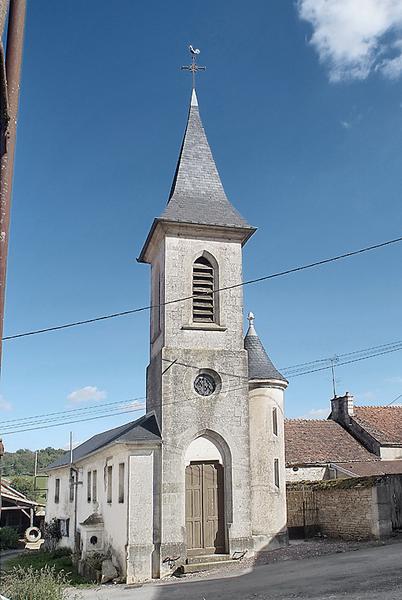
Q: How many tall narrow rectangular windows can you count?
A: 8